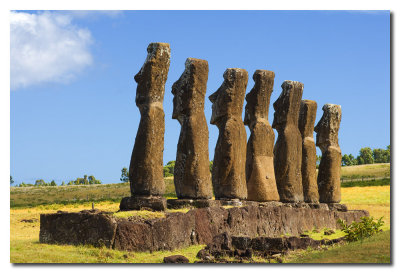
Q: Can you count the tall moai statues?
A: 7